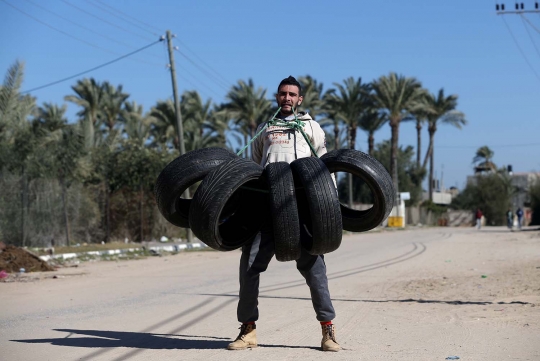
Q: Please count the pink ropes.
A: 0